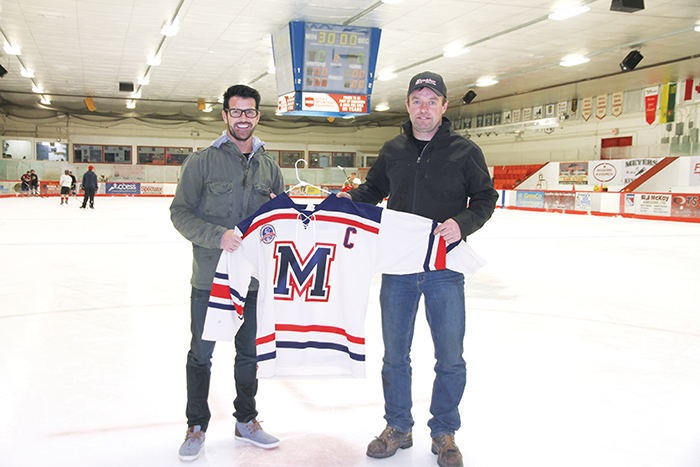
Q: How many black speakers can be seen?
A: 5